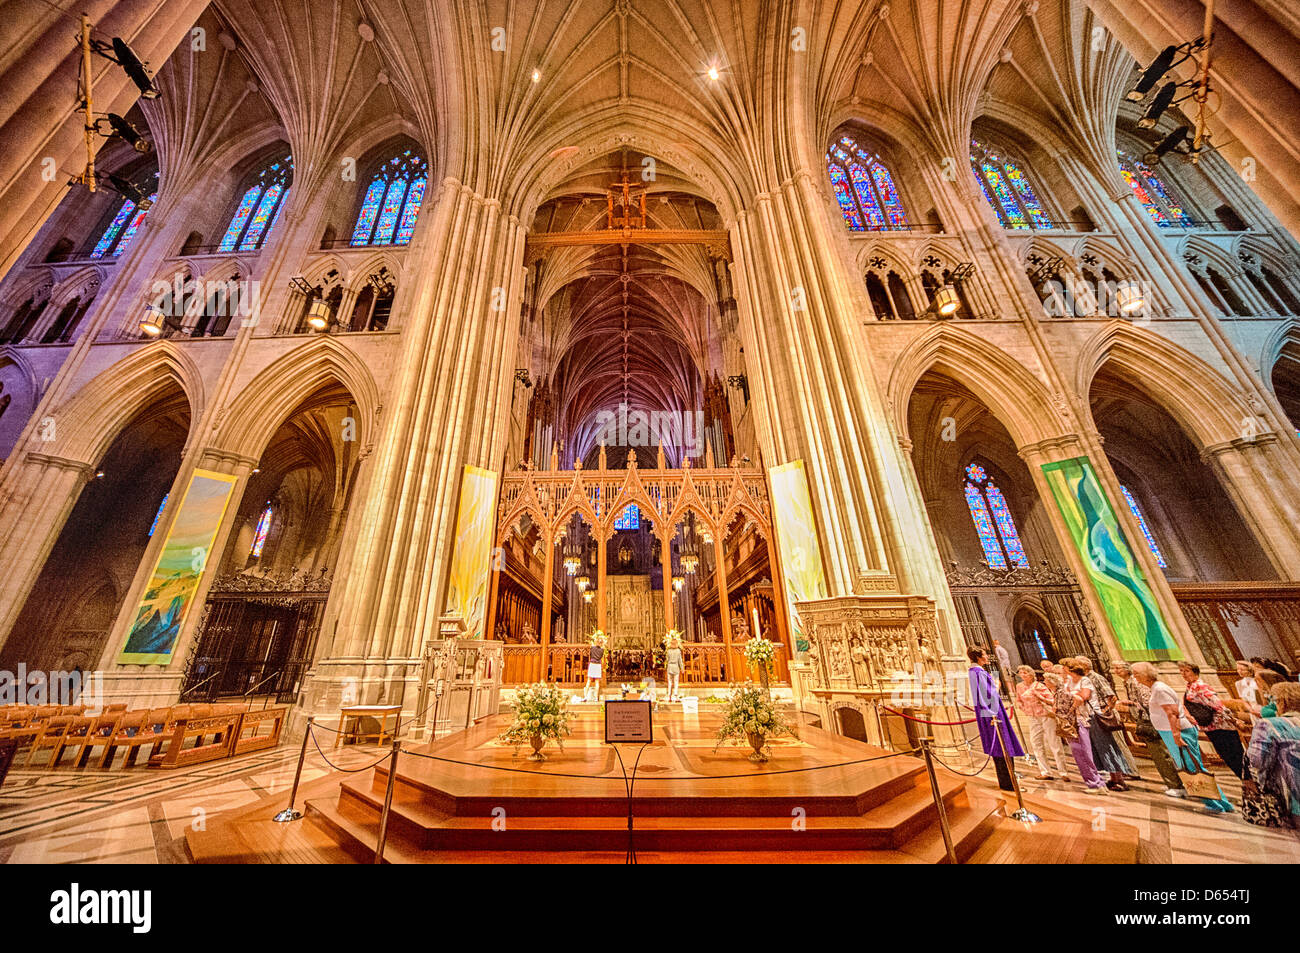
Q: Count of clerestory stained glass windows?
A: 6